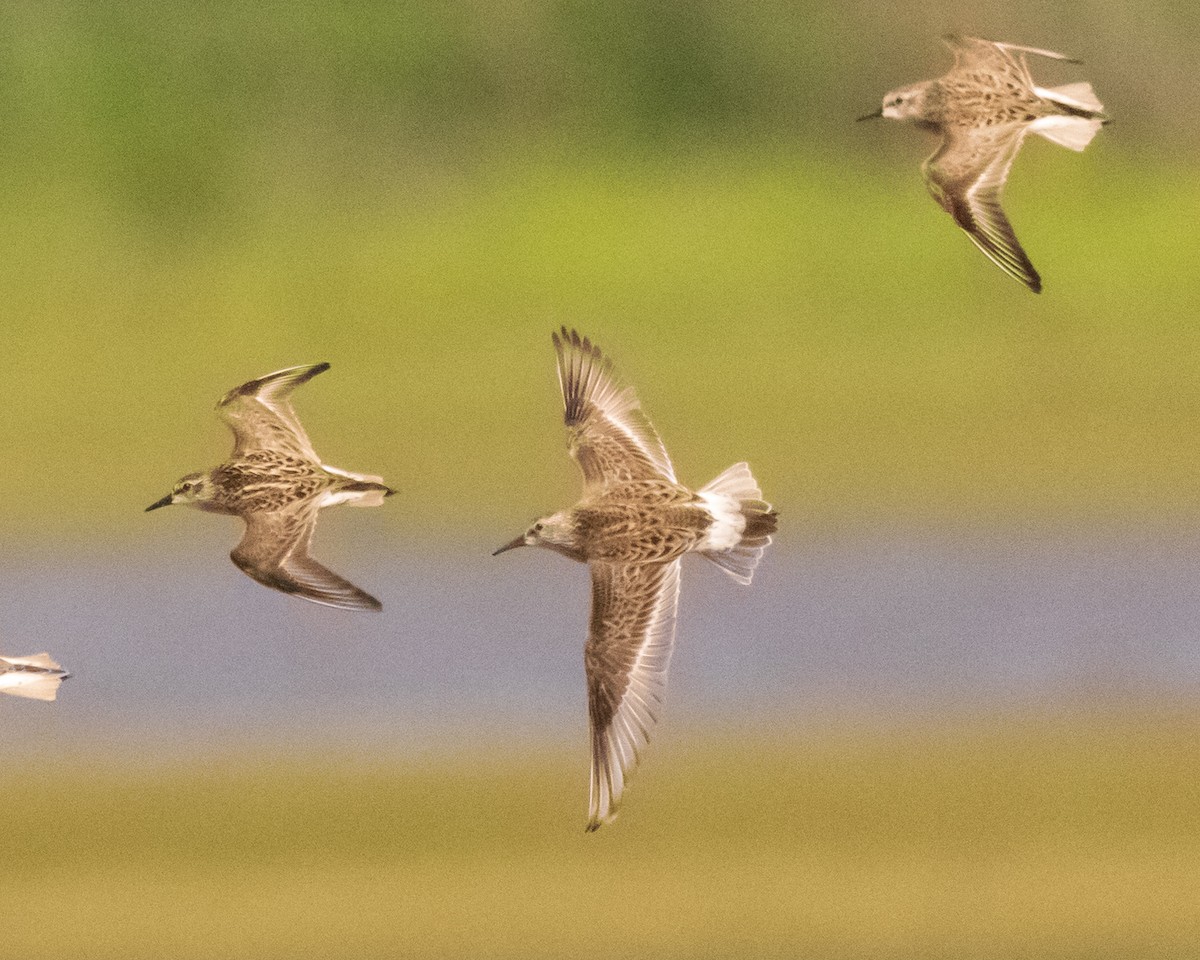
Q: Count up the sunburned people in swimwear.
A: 0